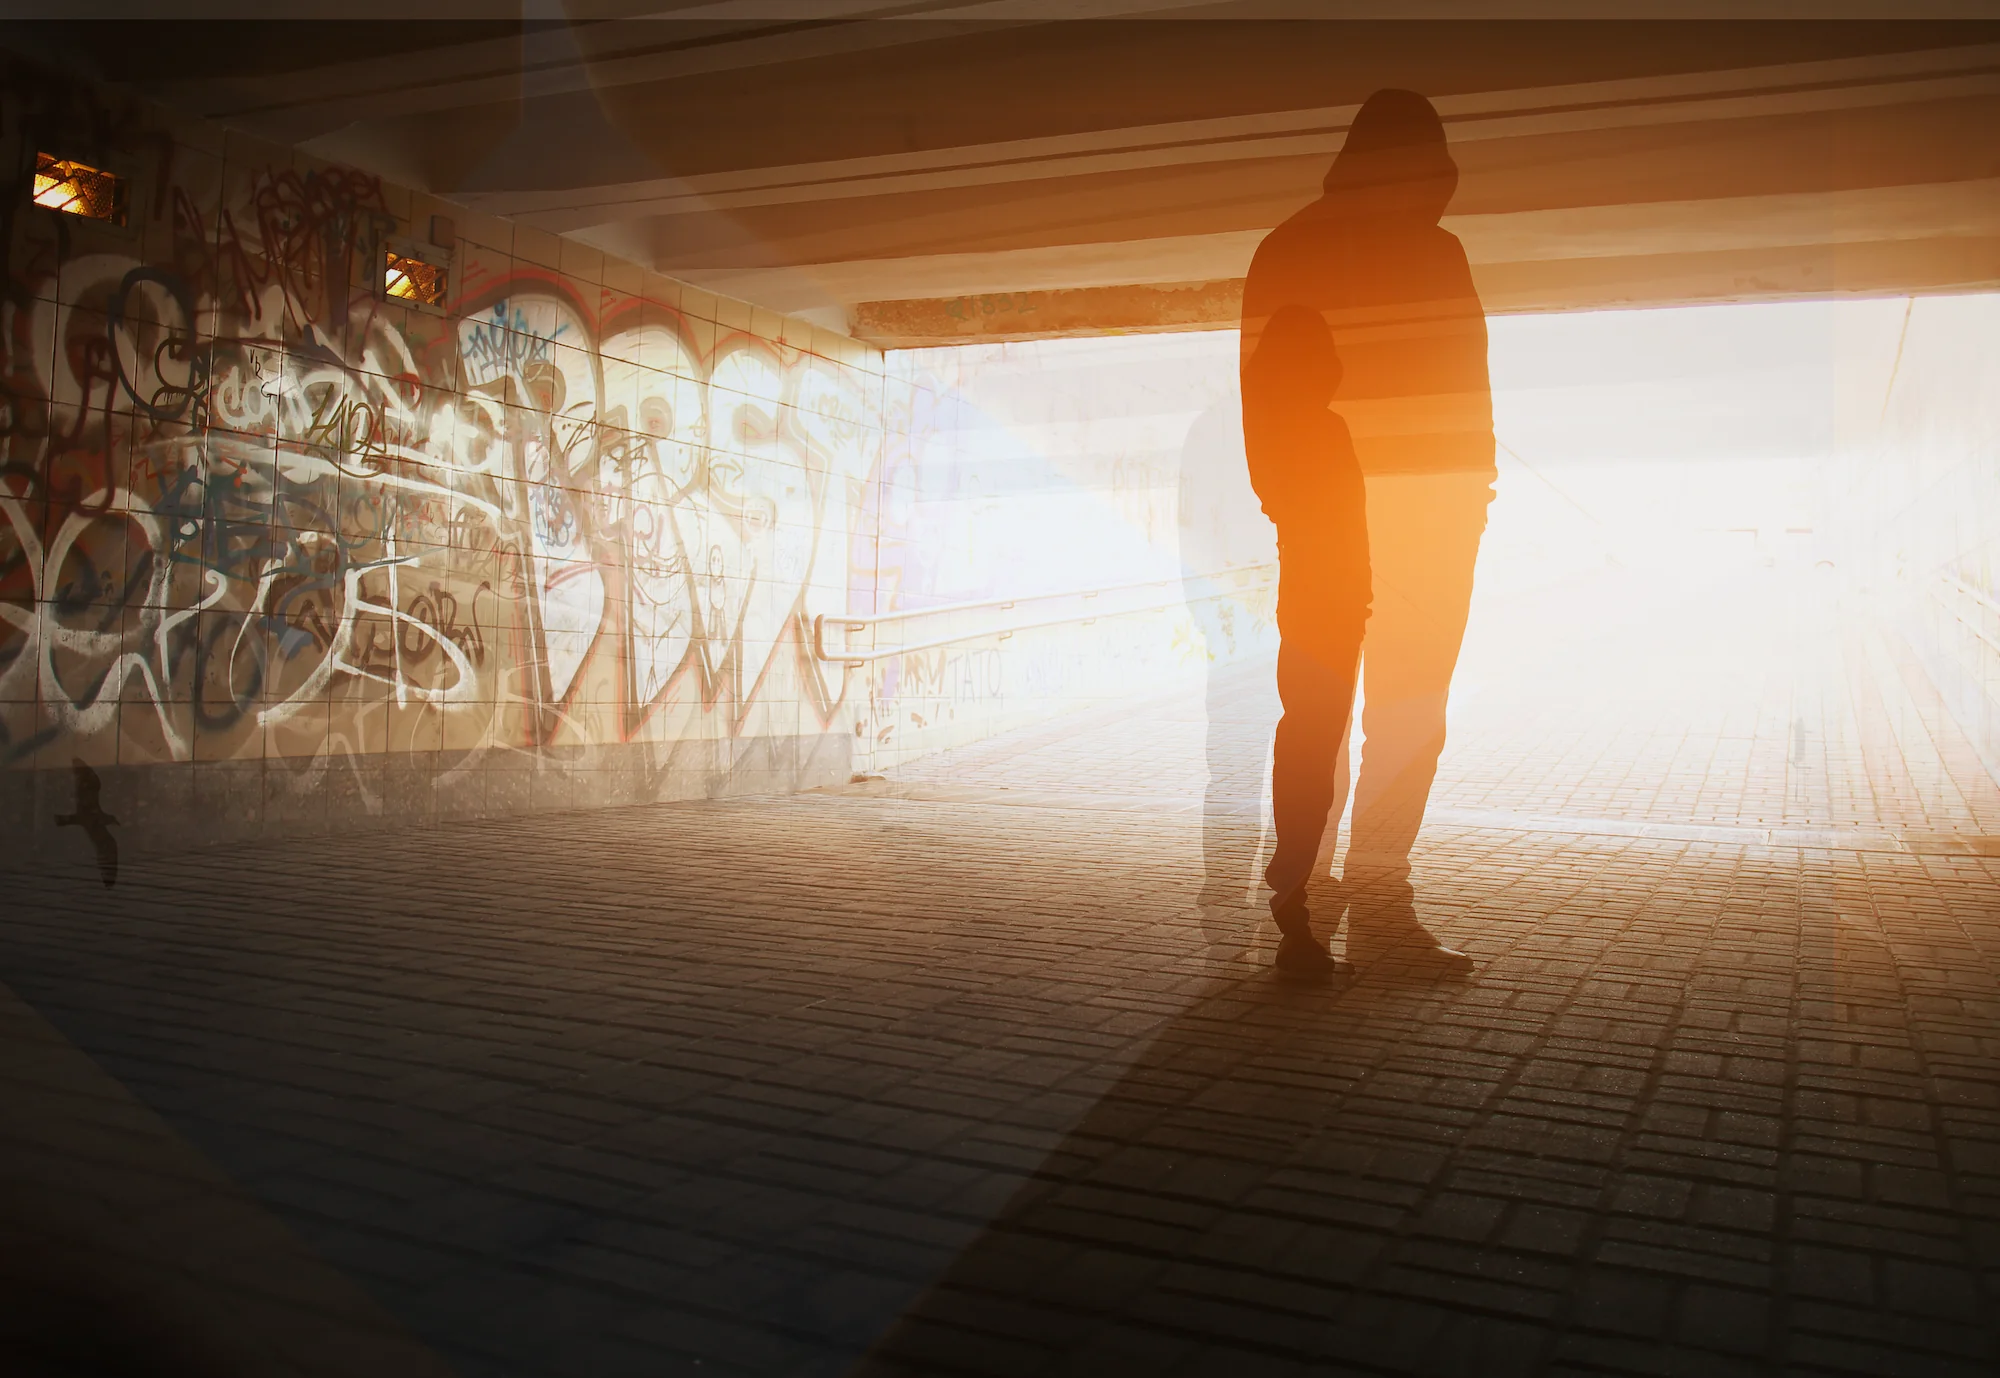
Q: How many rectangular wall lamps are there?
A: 2